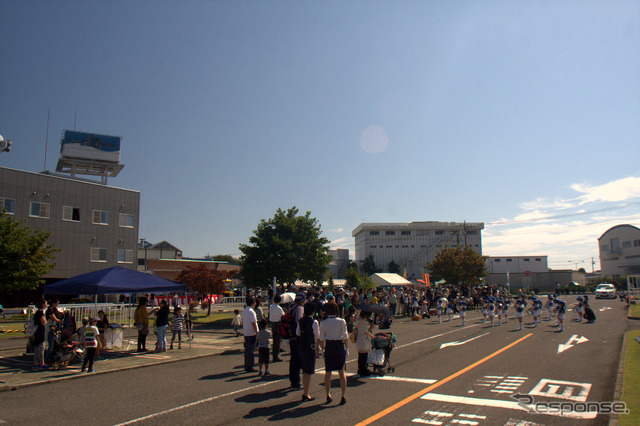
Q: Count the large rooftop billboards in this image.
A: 1